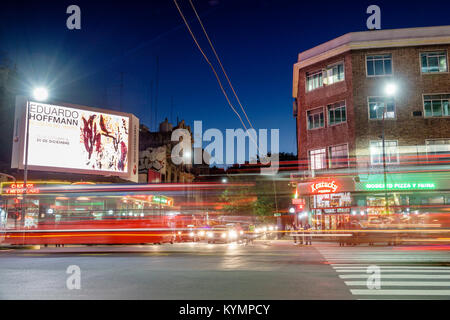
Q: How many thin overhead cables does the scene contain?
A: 2